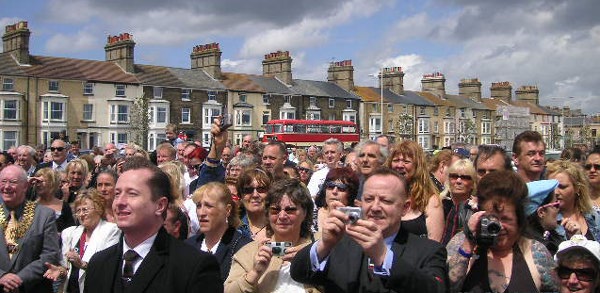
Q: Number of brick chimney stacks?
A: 10